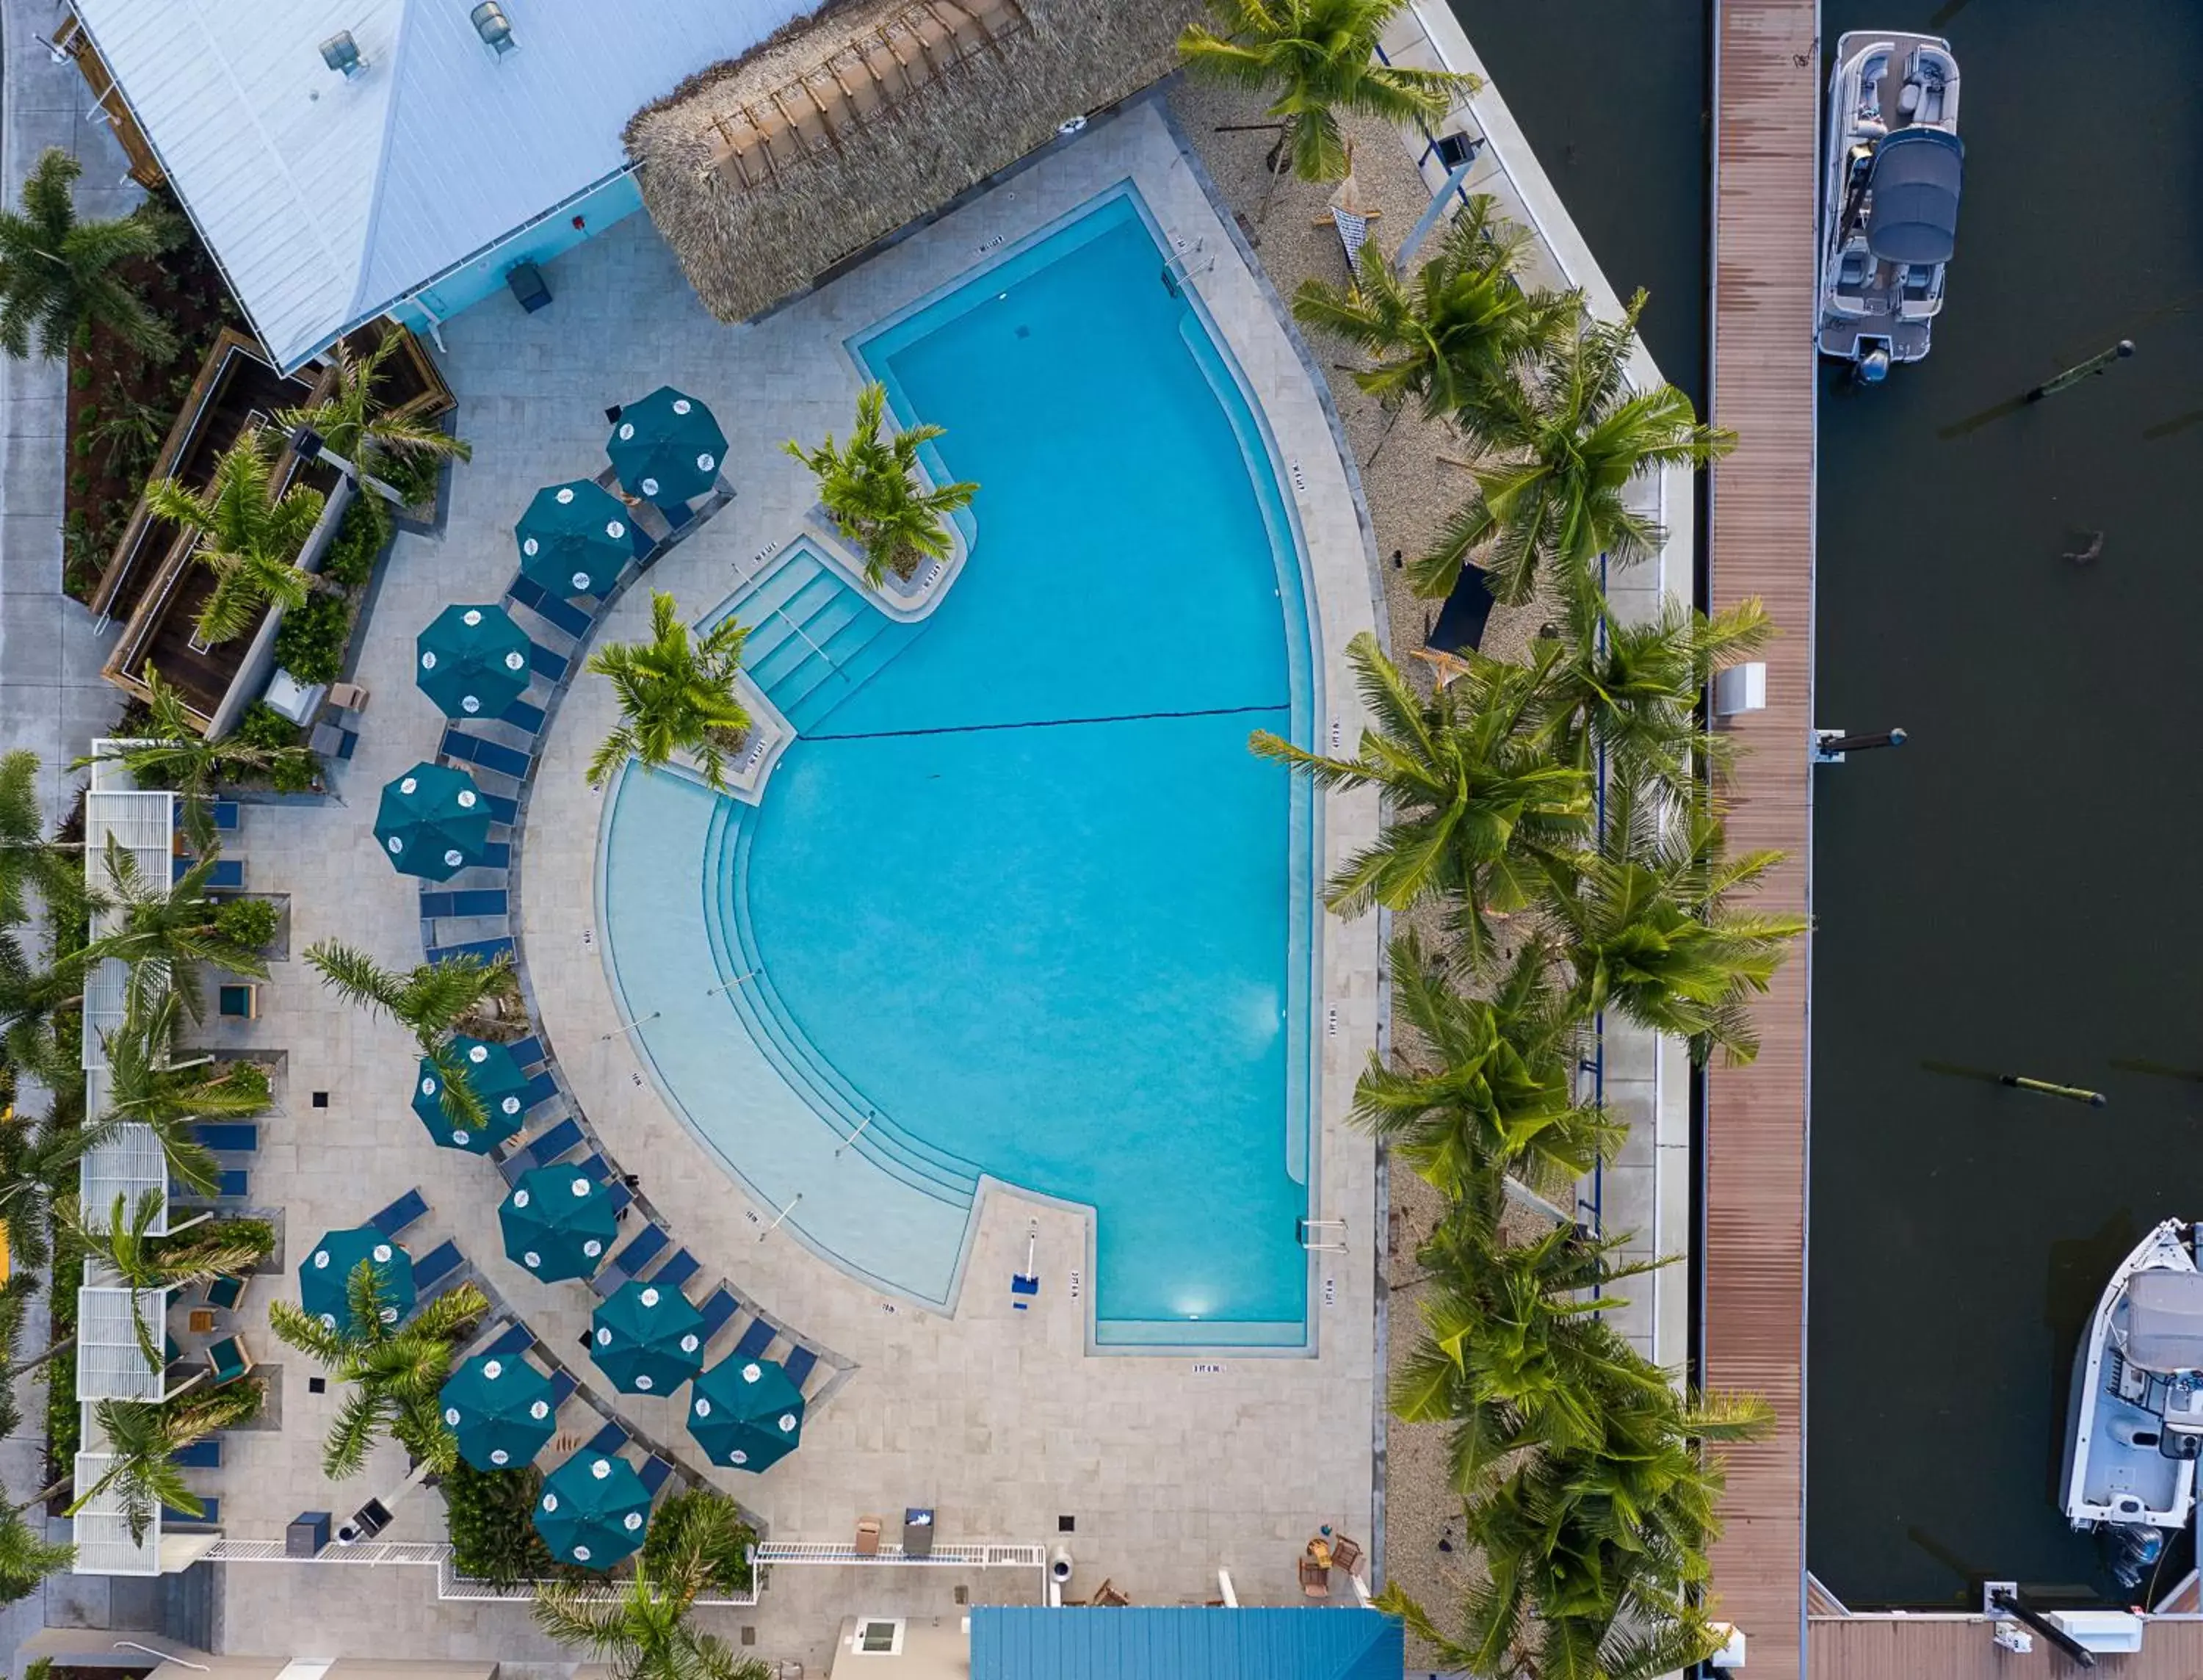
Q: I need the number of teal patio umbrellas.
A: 11